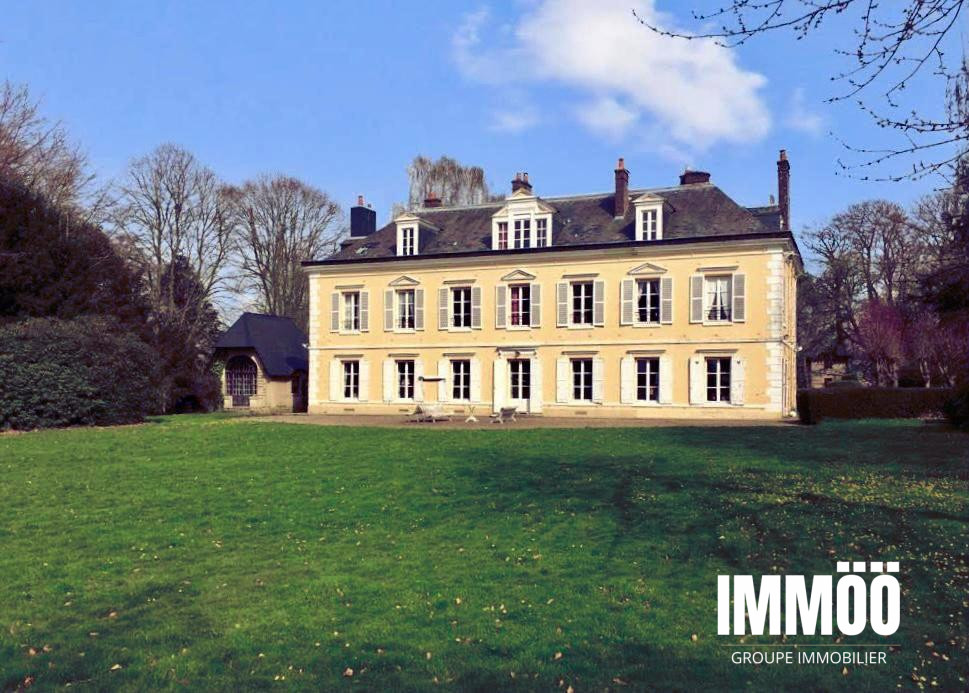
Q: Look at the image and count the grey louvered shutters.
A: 14